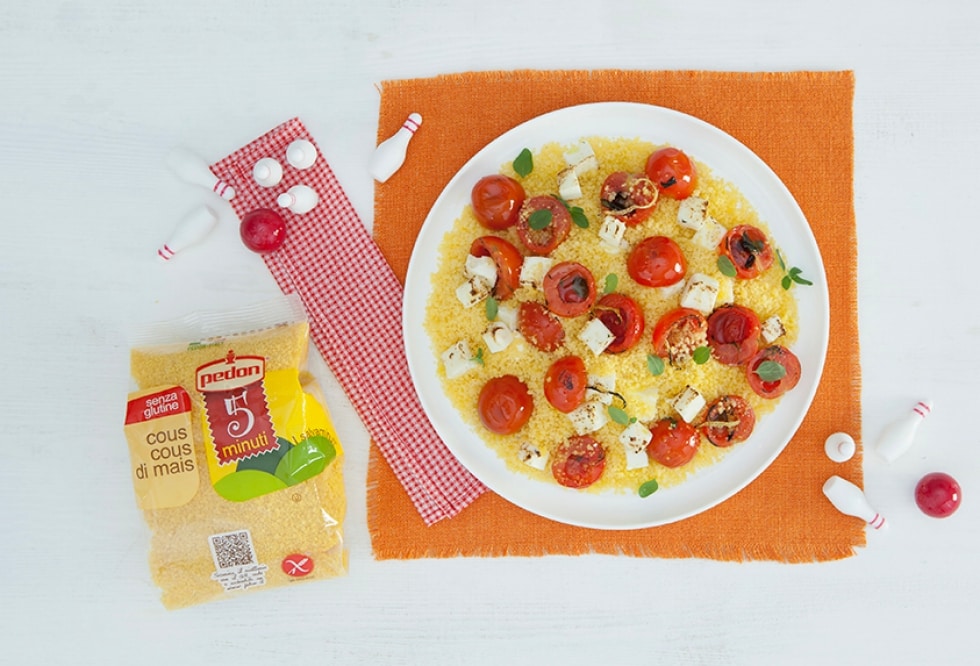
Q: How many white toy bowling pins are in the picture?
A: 9